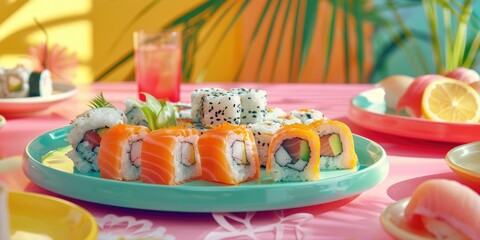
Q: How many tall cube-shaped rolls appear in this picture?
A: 3